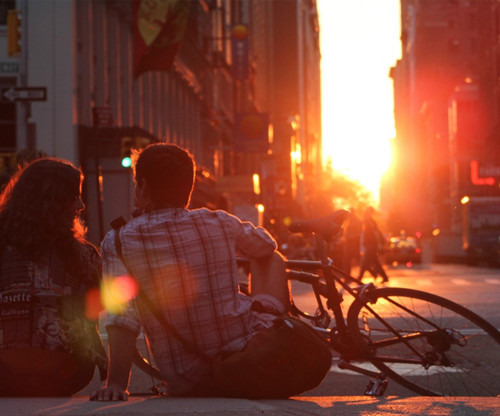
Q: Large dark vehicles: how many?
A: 1